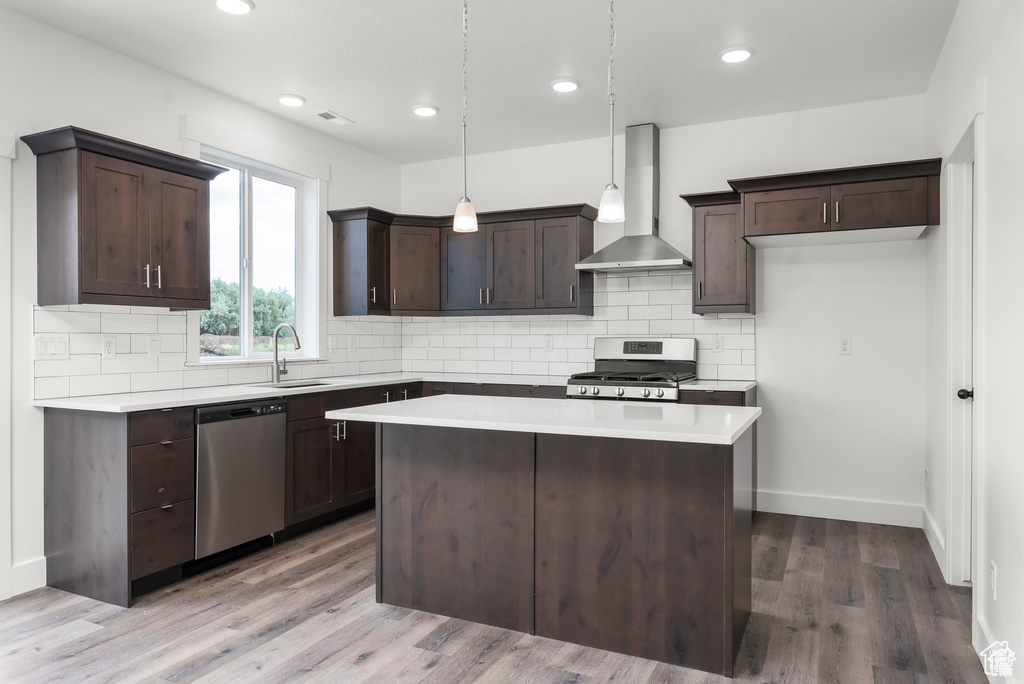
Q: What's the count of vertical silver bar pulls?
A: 14